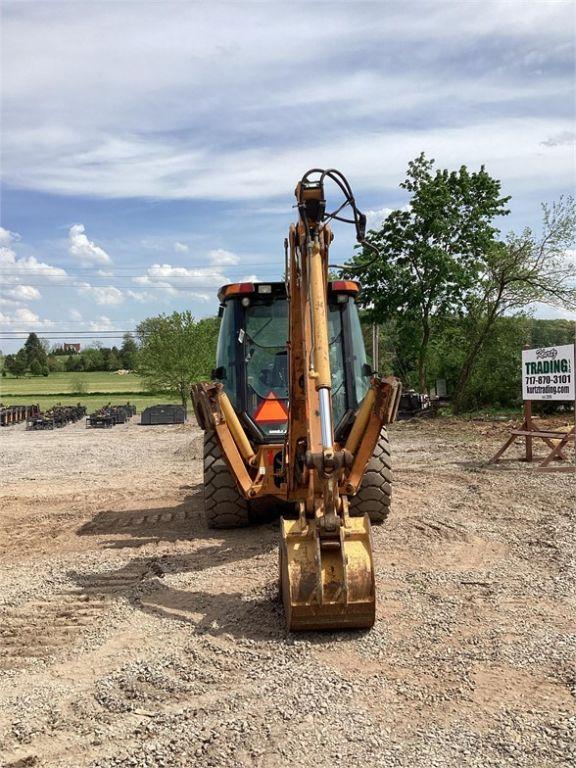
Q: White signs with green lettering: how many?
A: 1